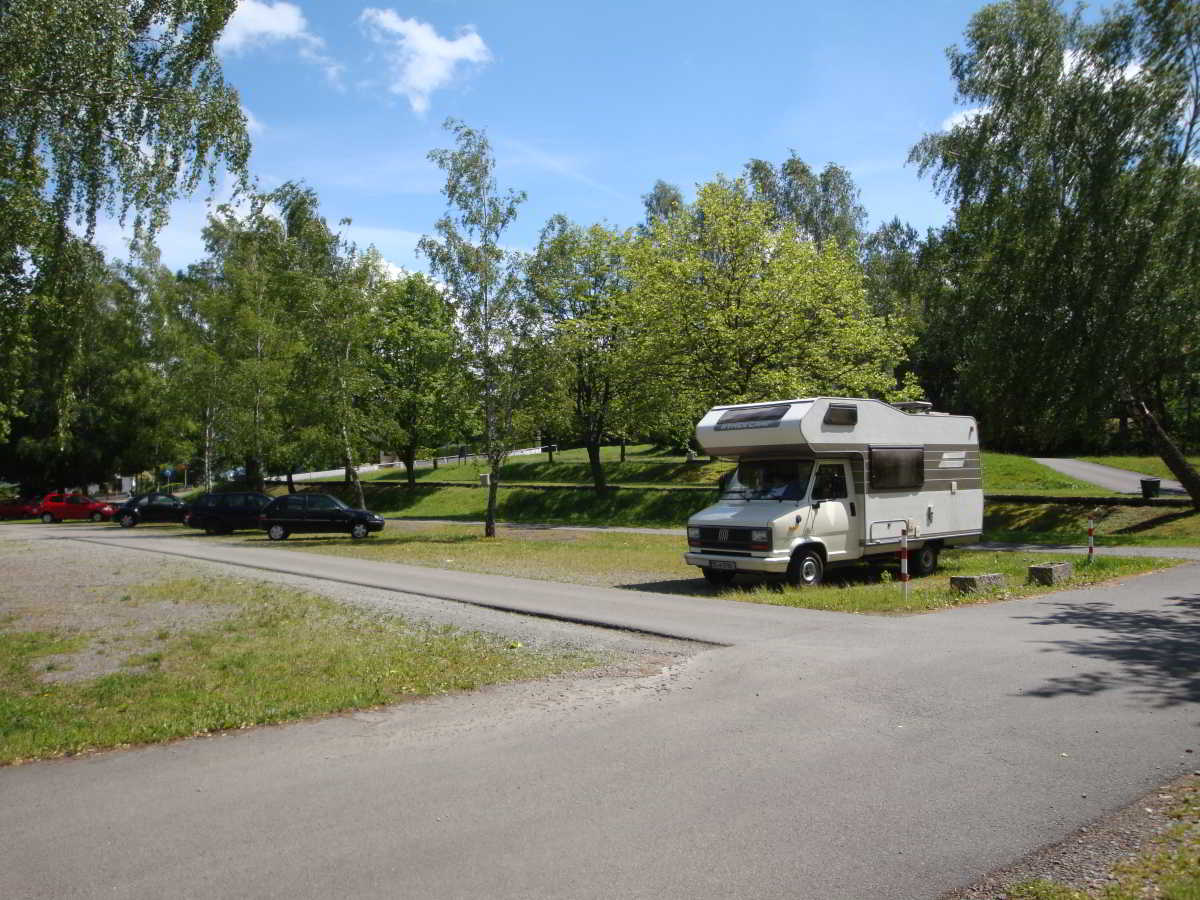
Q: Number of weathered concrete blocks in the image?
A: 2